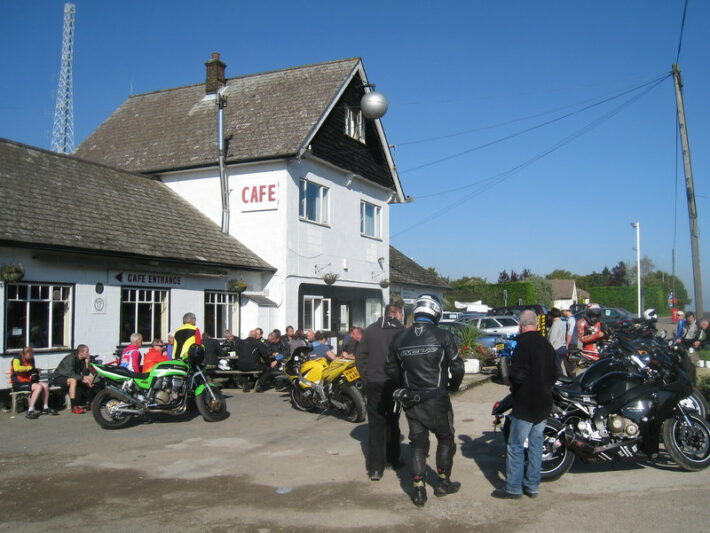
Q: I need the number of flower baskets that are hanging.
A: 4